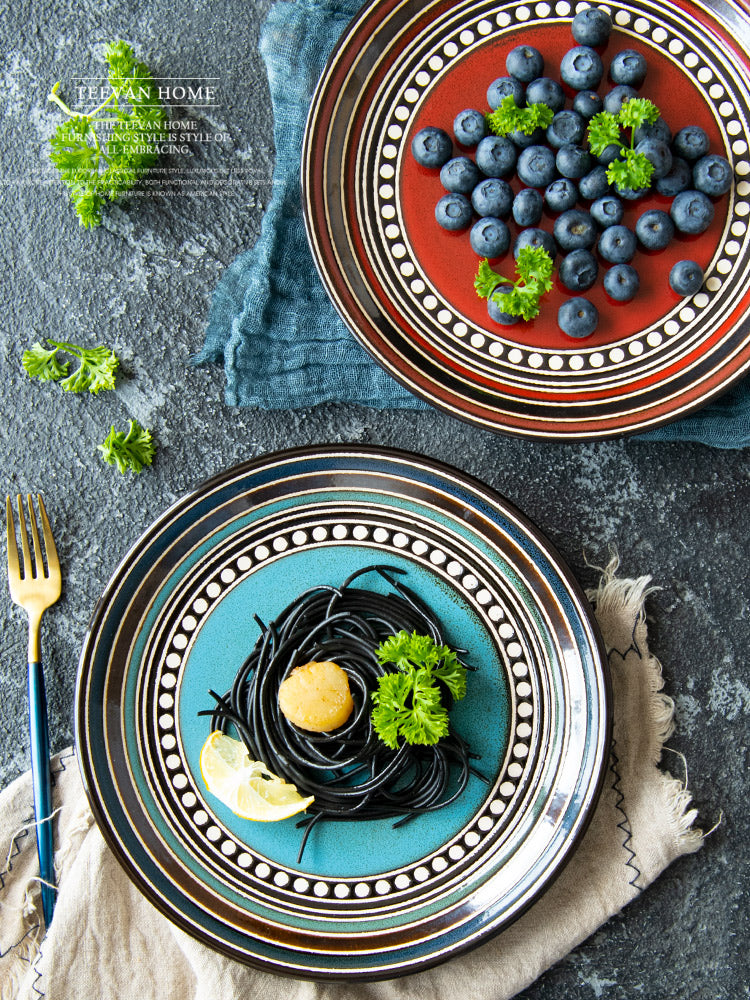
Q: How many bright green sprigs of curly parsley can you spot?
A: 7